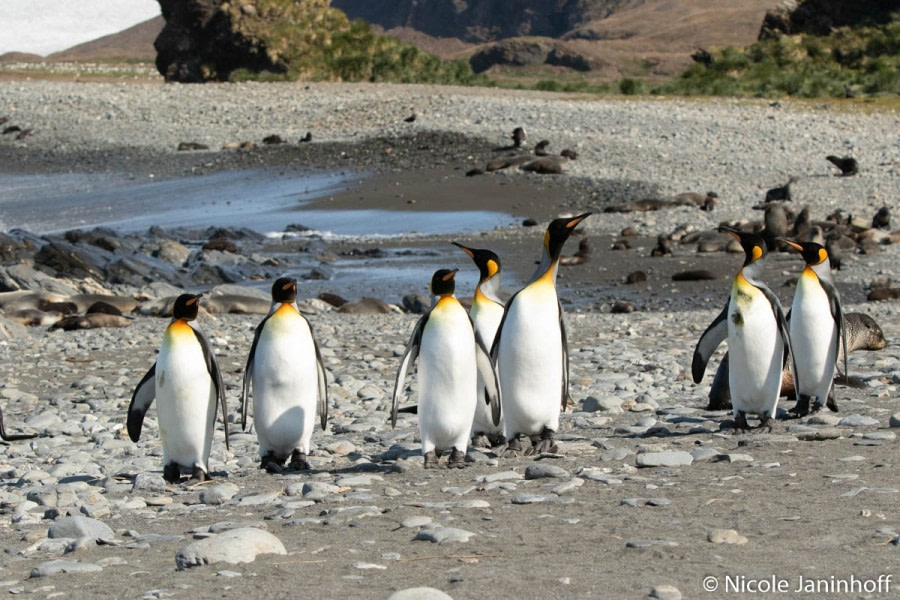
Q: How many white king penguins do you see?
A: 7